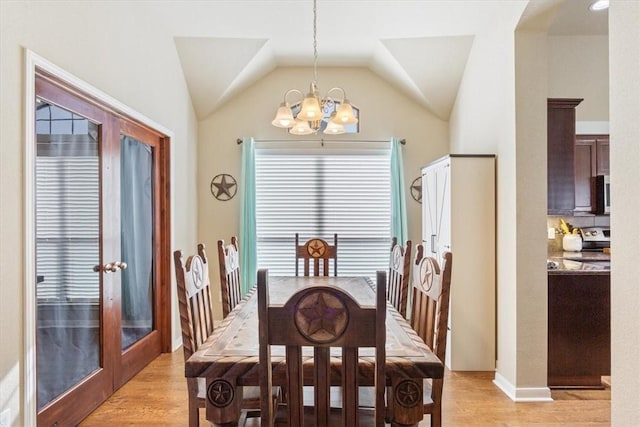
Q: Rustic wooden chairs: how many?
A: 6